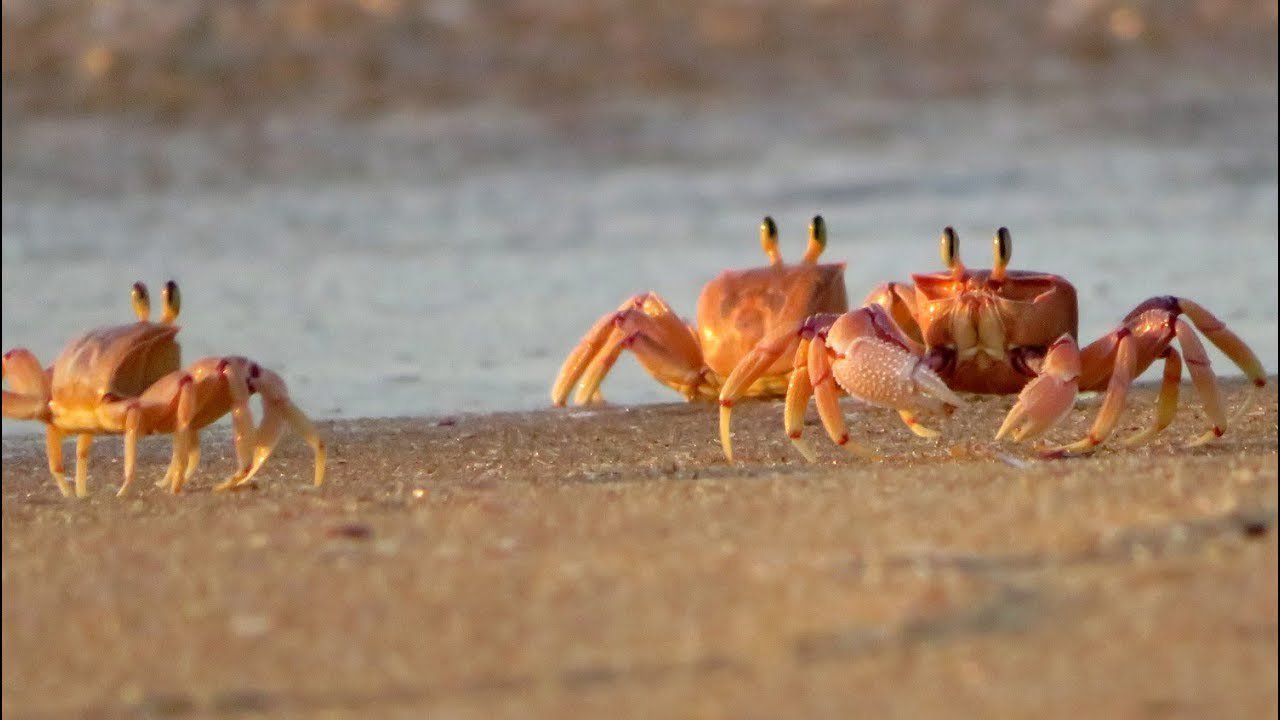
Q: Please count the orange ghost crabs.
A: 3